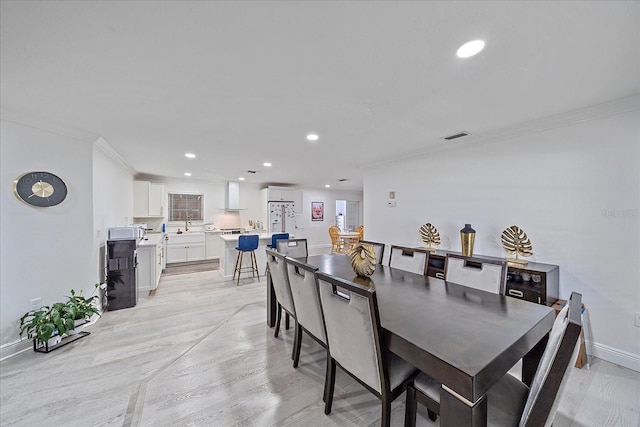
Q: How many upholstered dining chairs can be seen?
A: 8